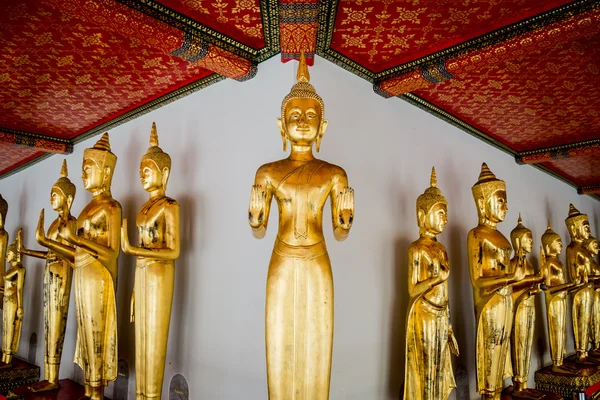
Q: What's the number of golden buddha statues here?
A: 12